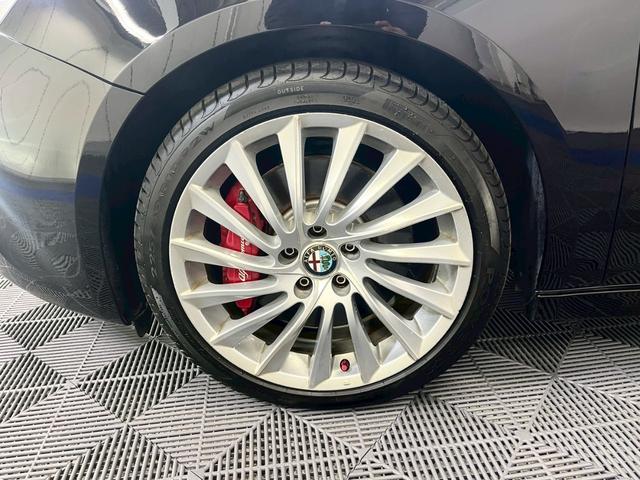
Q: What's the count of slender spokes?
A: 15